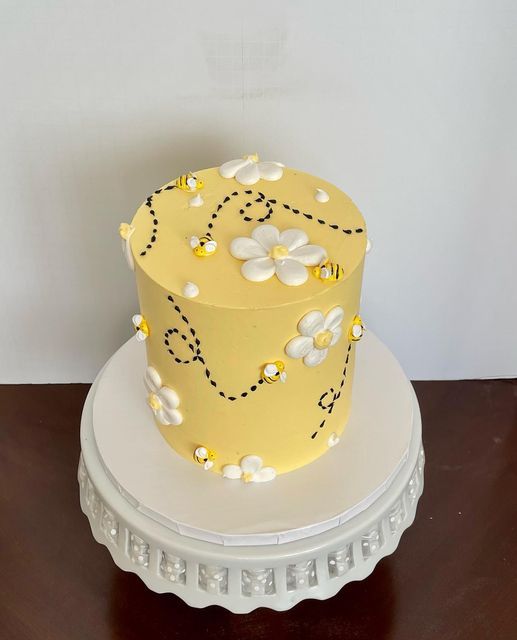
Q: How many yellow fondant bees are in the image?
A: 7